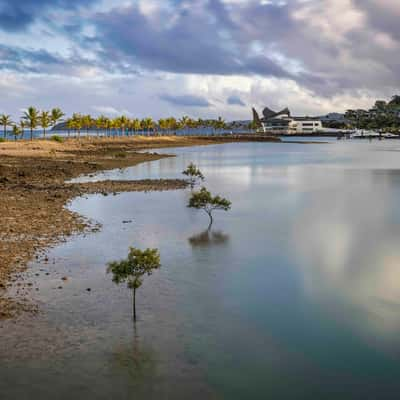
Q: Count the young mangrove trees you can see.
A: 3